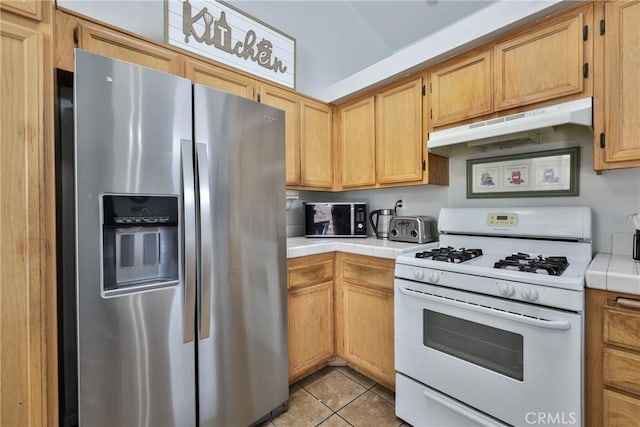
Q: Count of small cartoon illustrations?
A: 3